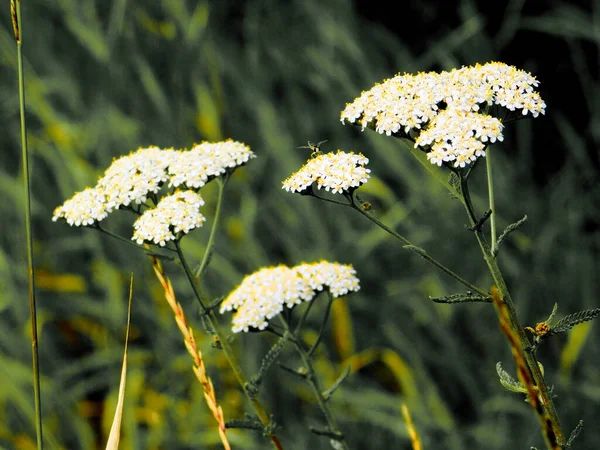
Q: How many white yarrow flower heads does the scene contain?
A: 4